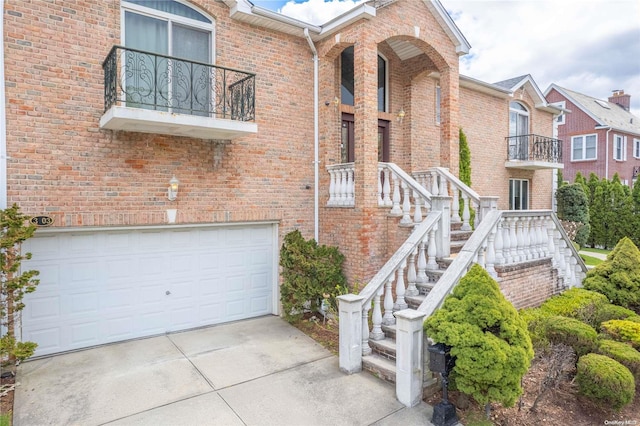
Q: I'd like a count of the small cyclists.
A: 0